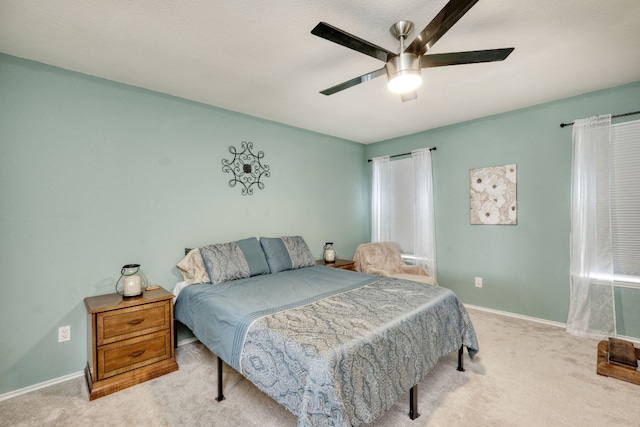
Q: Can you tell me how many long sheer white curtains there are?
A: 3